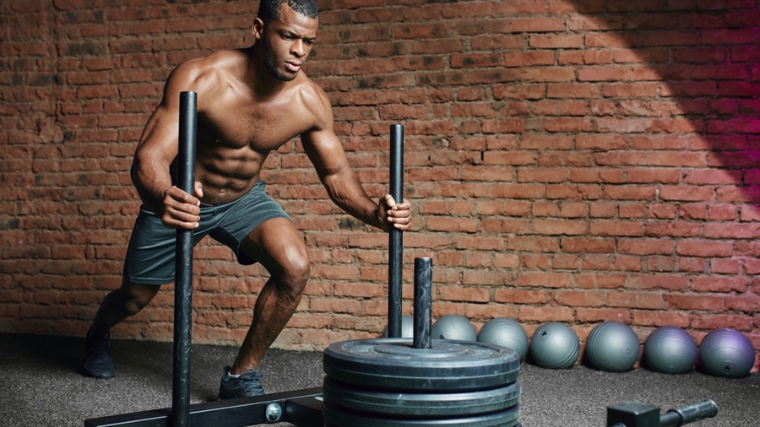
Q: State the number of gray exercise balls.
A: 7